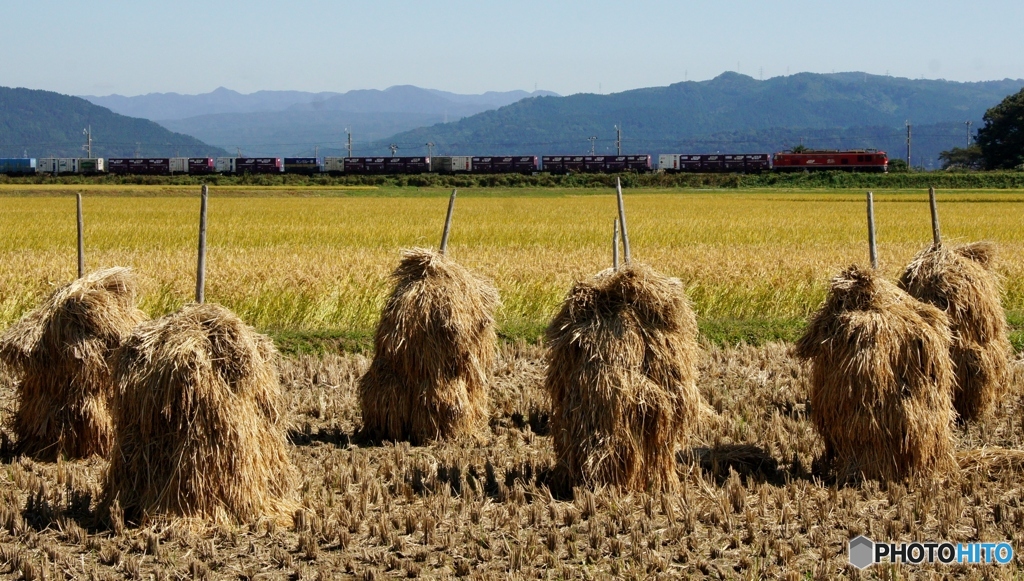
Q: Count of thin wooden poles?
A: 7